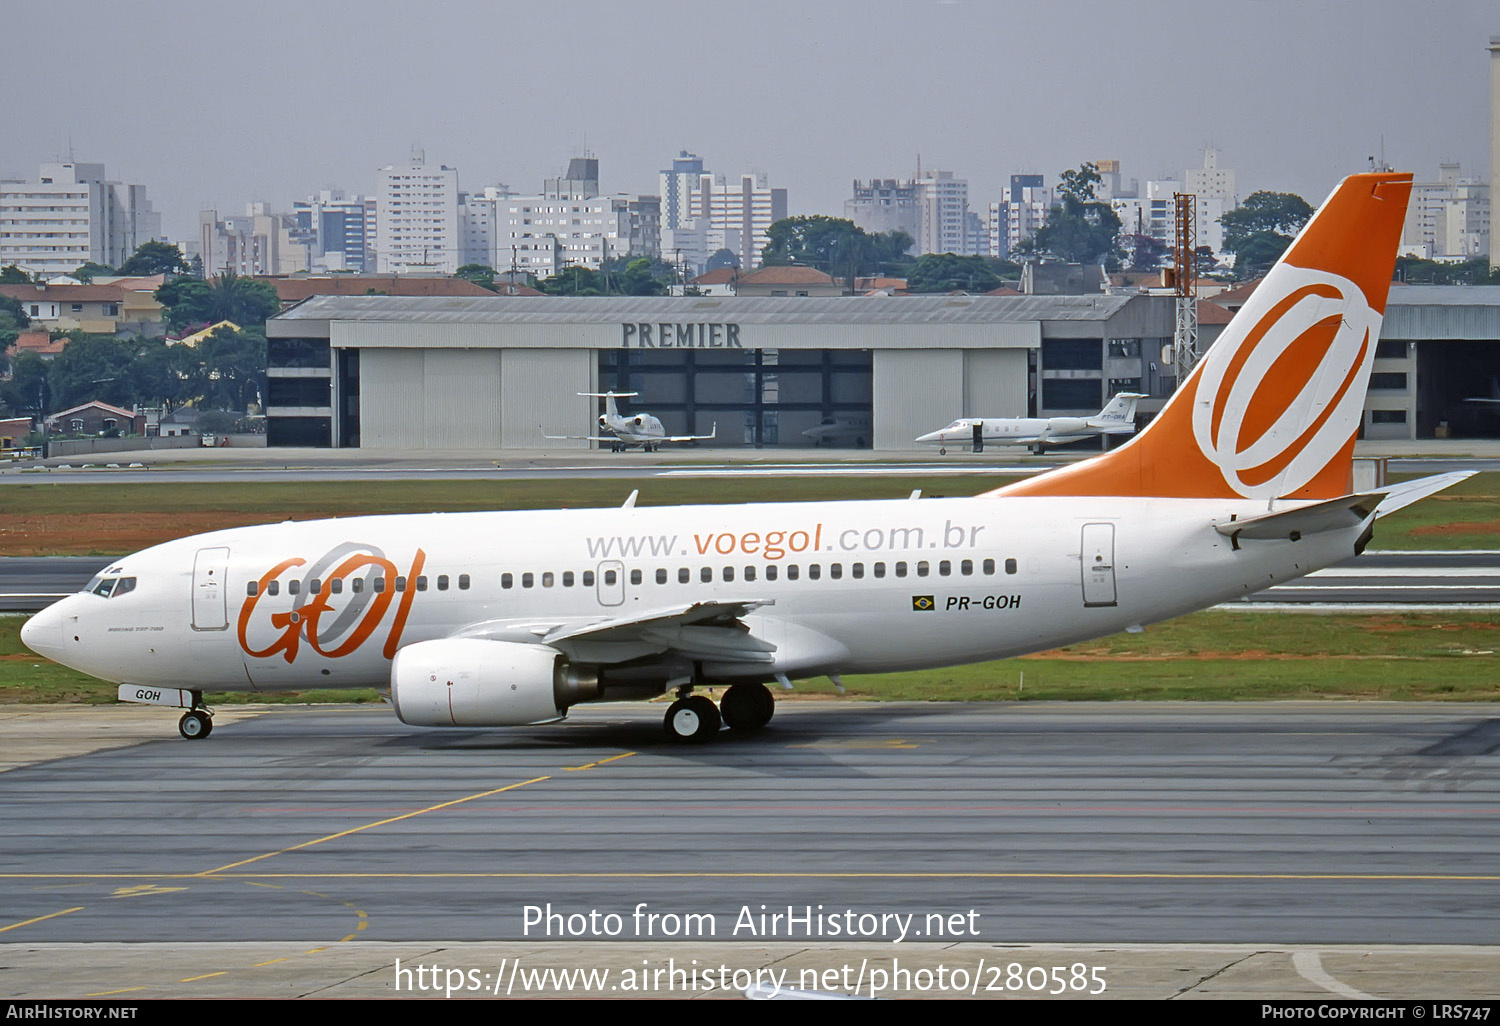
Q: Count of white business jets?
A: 2